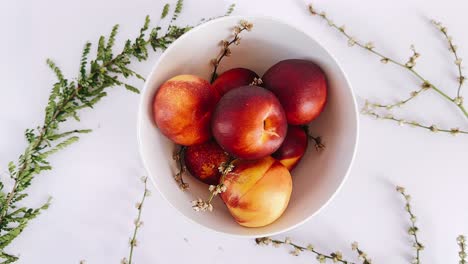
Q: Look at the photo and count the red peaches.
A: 6